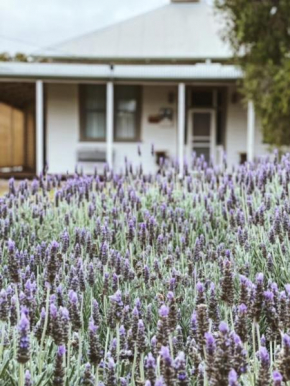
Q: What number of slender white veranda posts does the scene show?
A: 4